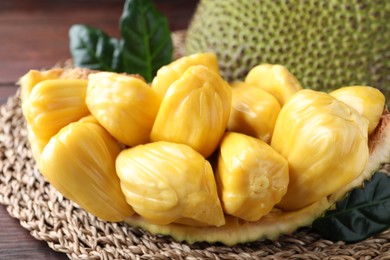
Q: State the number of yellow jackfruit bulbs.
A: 11